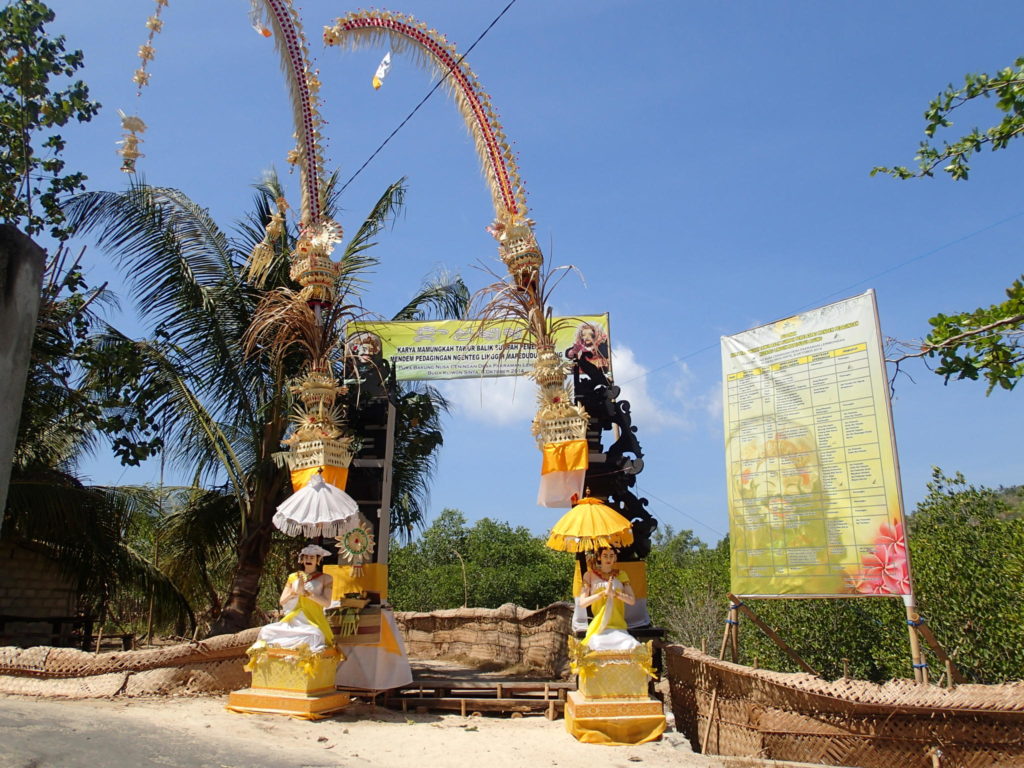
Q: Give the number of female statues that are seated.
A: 1